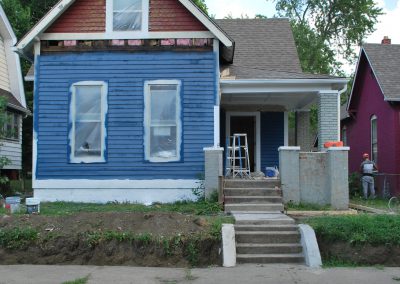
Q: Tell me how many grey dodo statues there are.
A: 0